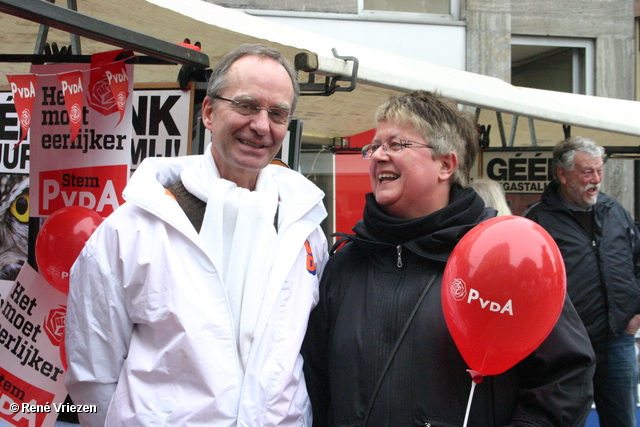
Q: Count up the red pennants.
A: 3